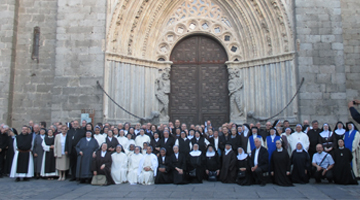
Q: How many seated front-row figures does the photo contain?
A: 15